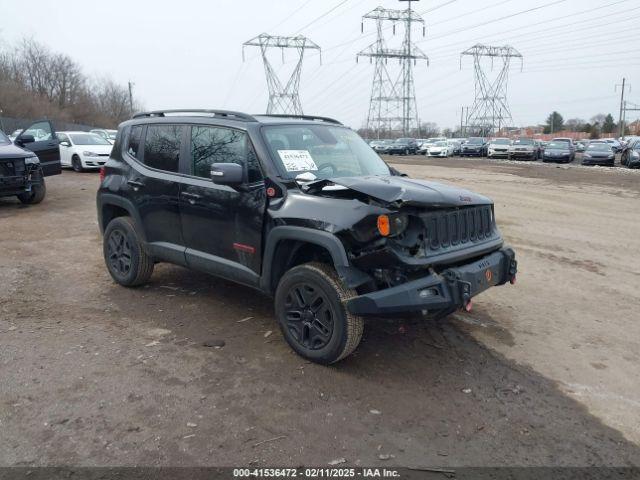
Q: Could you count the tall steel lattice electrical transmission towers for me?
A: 3